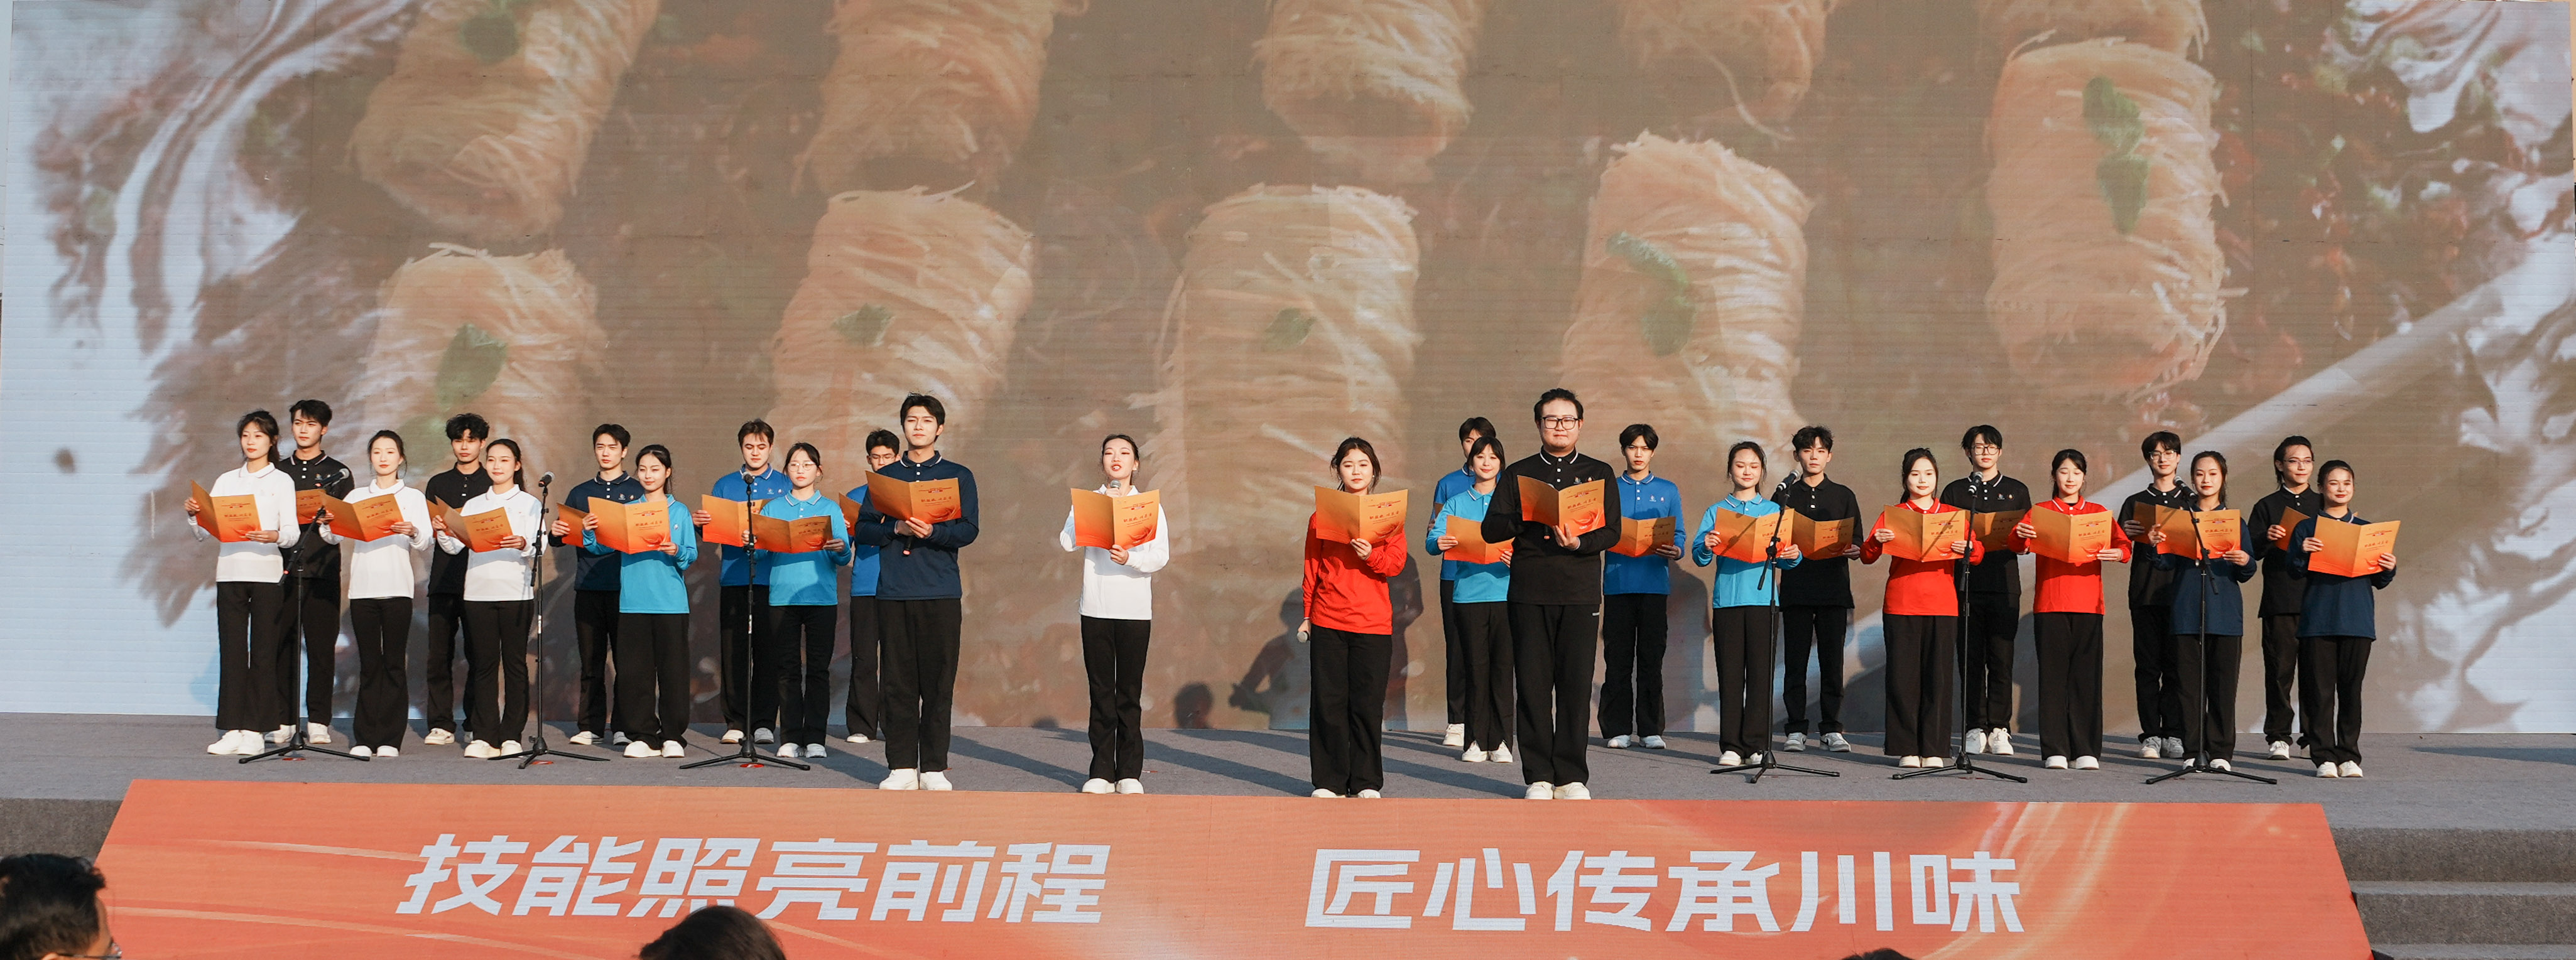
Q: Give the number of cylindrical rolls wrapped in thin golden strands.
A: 10